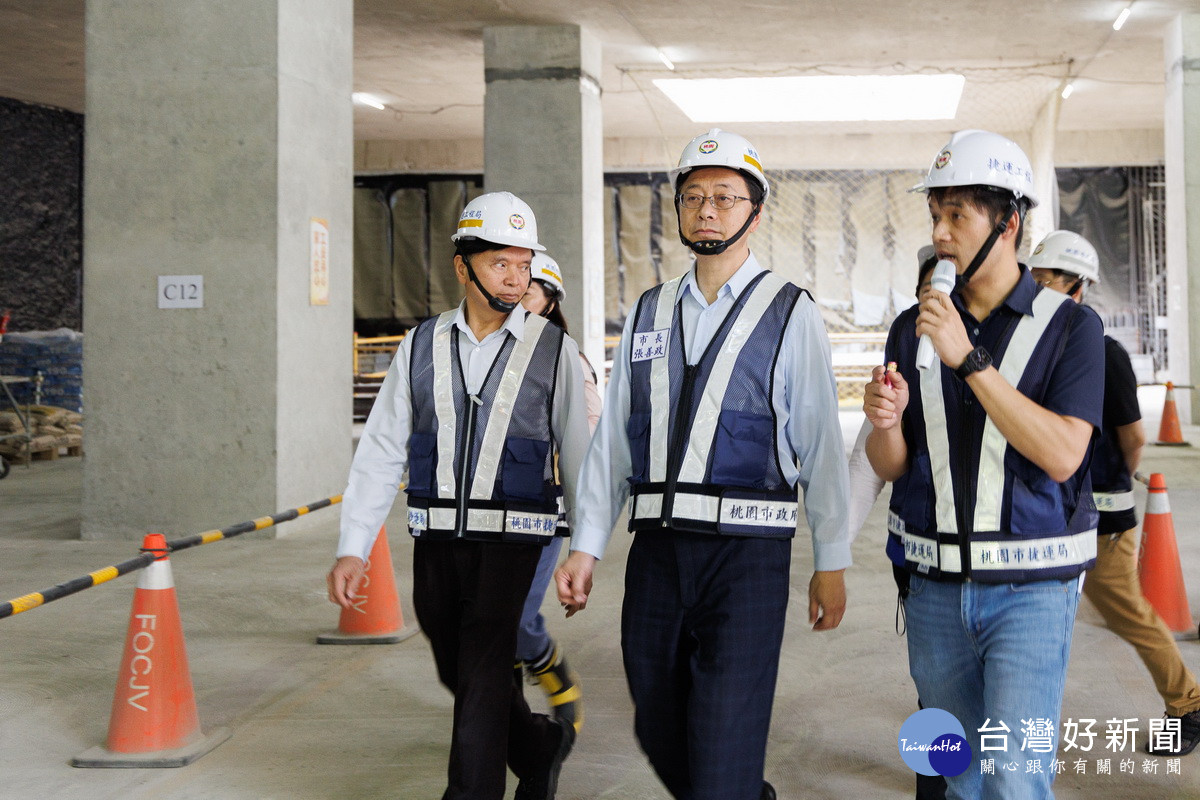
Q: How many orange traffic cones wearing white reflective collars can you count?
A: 3